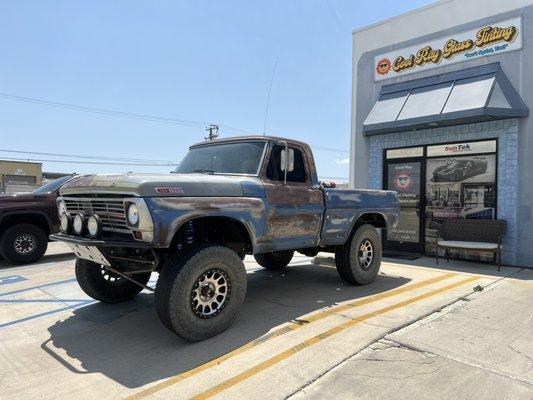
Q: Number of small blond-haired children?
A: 0